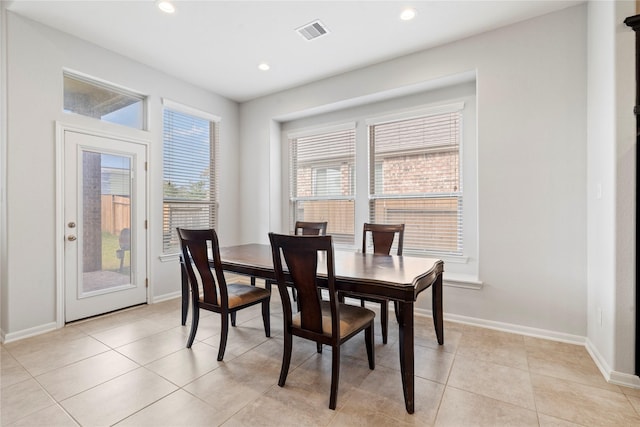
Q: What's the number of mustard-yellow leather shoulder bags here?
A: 0